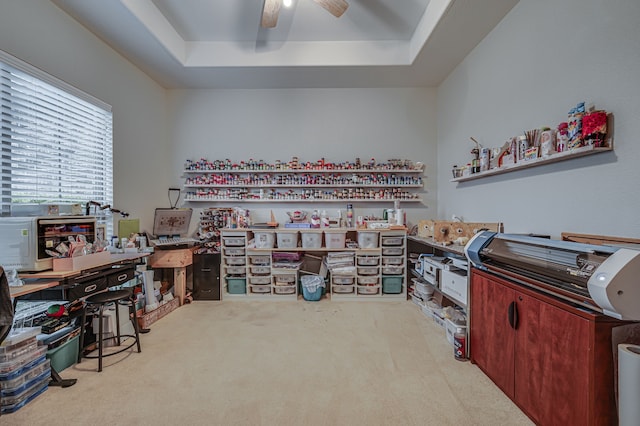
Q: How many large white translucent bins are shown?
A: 5